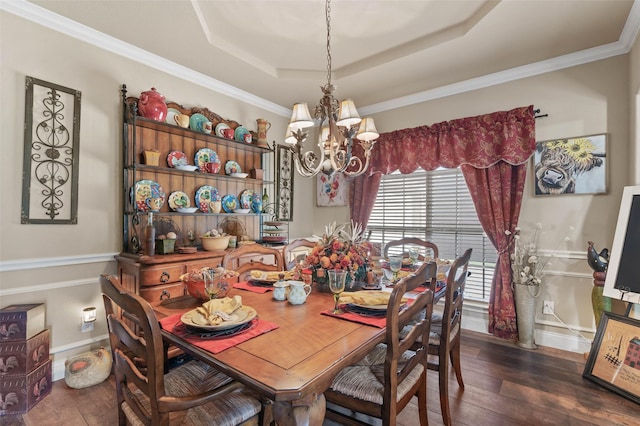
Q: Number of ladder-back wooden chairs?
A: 6